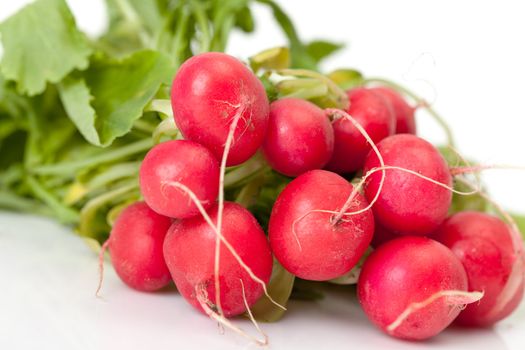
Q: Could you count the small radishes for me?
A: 11